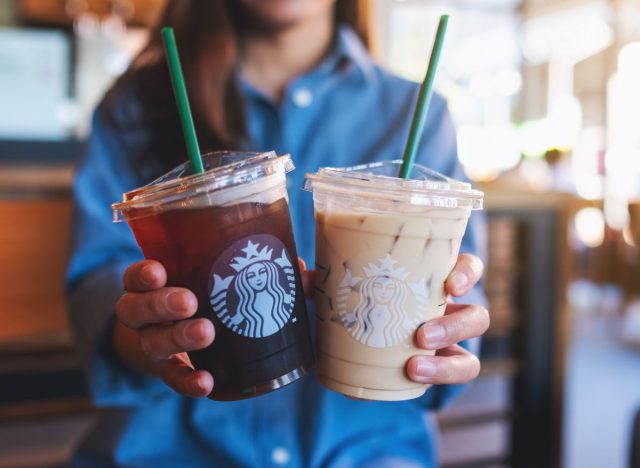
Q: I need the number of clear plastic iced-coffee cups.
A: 2